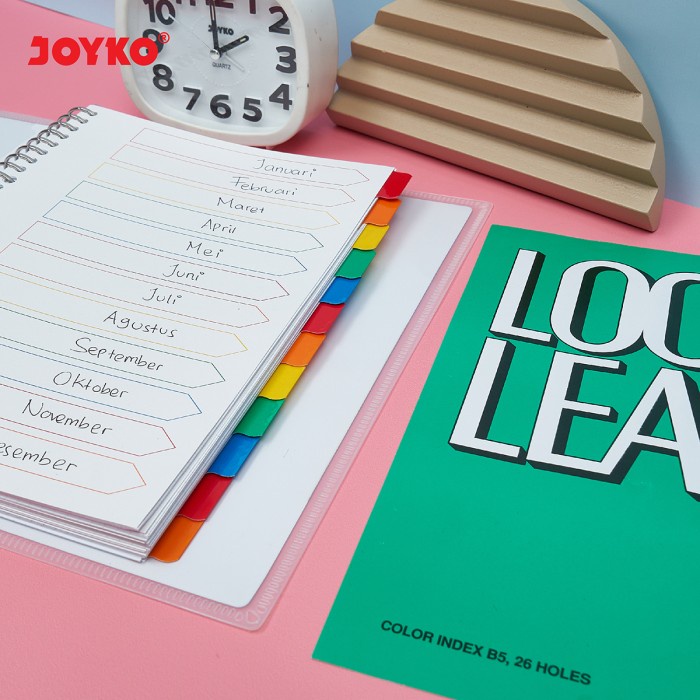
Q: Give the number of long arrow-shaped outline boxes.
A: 12